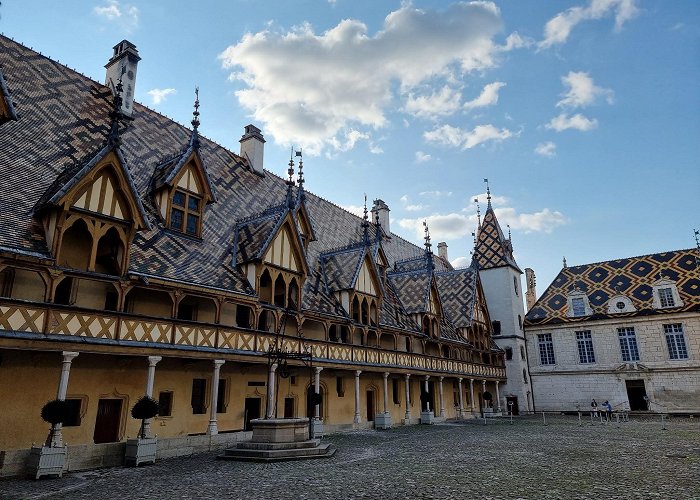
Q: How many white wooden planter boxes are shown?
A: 6